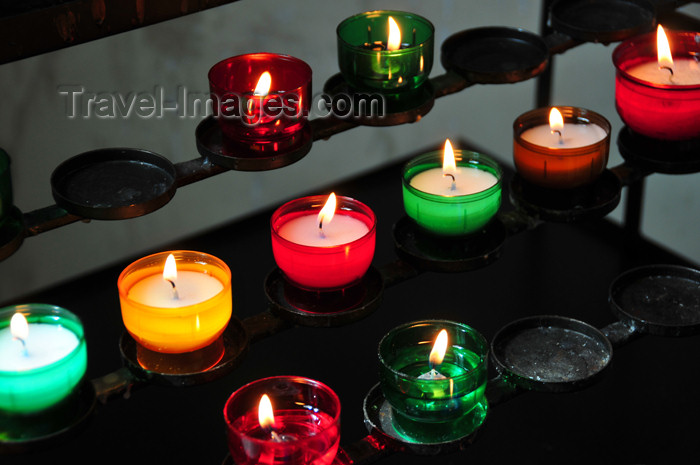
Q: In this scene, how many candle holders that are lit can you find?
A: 10